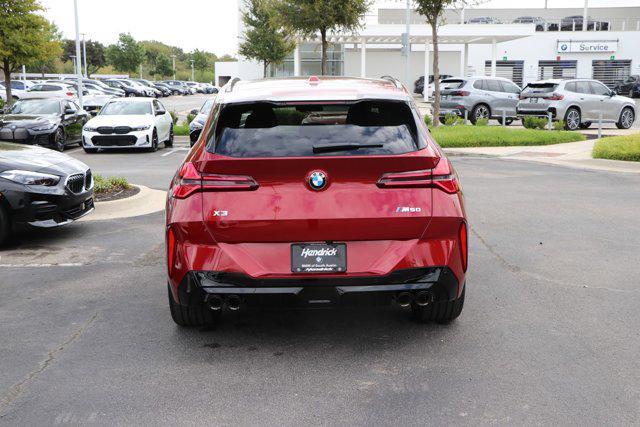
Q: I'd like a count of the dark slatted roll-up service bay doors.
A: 3